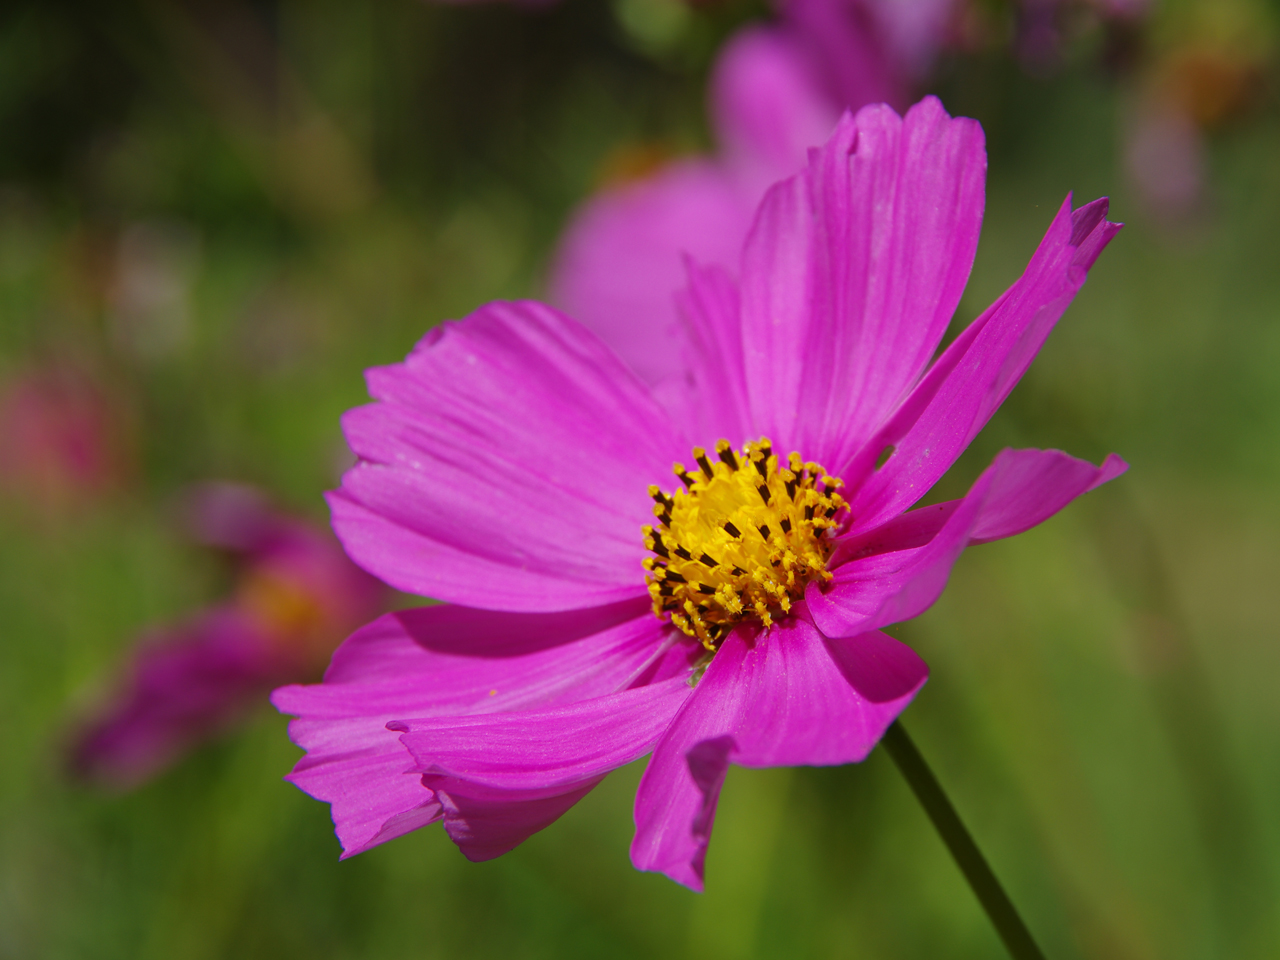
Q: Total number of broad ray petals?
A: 8